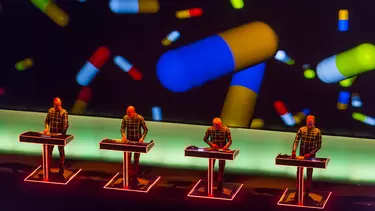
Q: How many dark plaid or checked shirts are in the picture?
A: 4